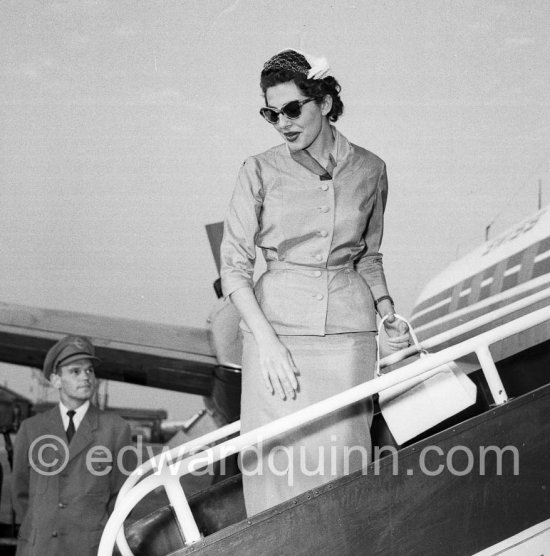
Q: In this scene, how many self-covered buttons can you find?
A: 6